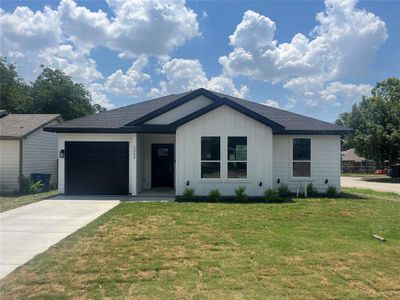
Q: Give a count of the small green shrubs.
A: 7